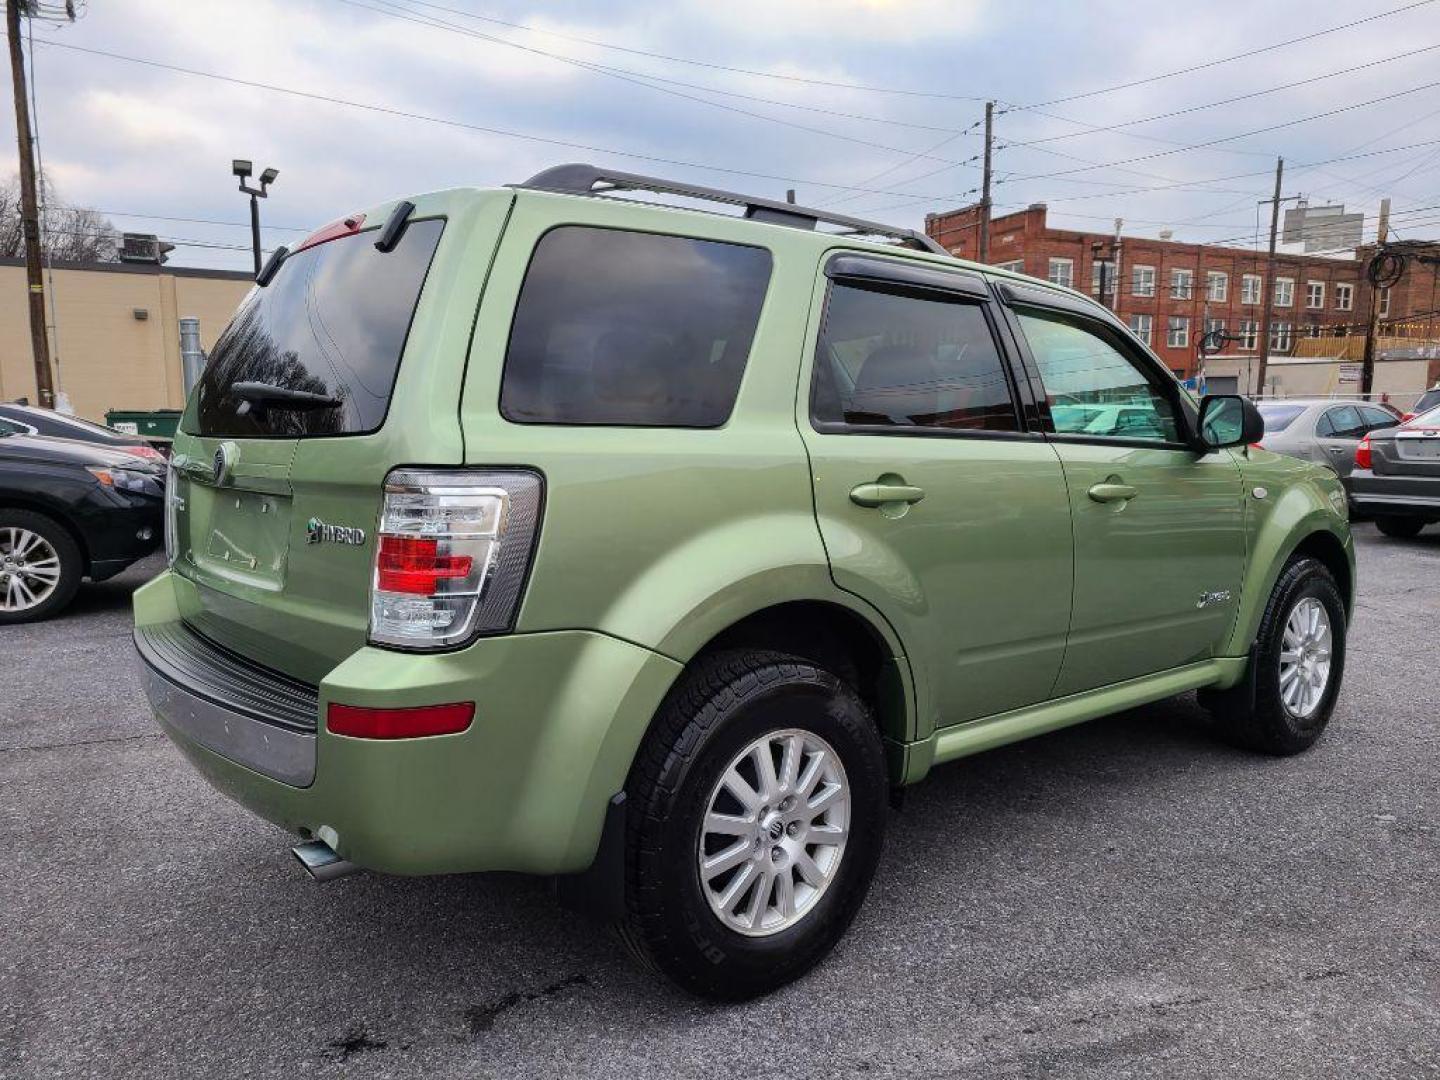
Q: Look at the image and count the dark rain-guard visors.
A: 2